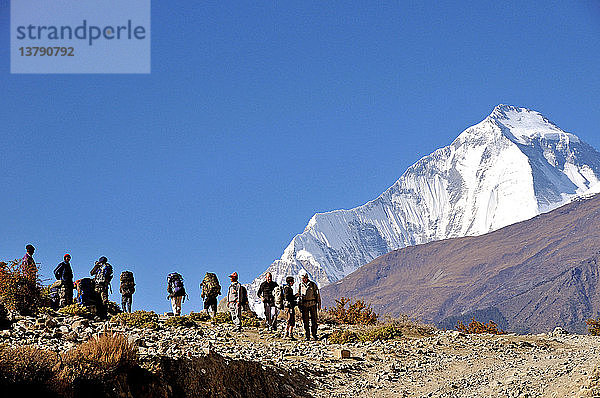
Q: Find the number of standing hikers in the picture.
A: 10